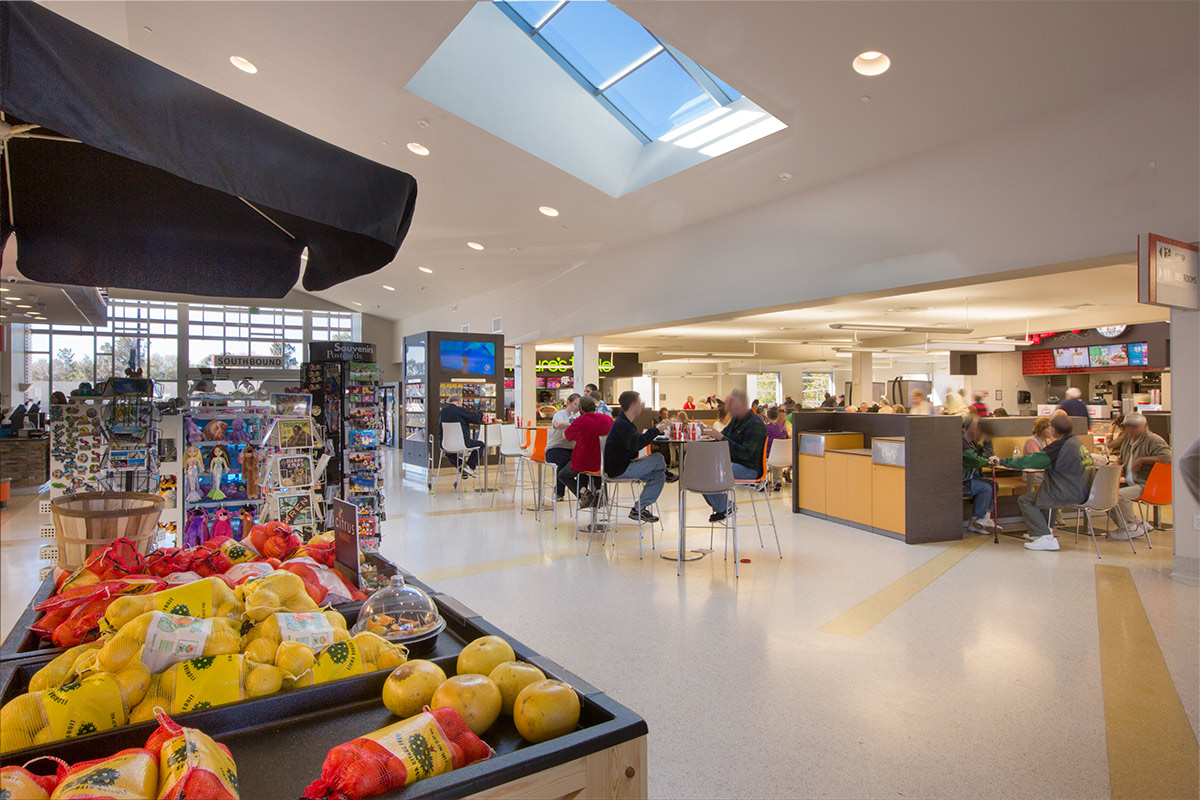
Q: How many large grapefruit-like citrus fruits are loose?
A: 5